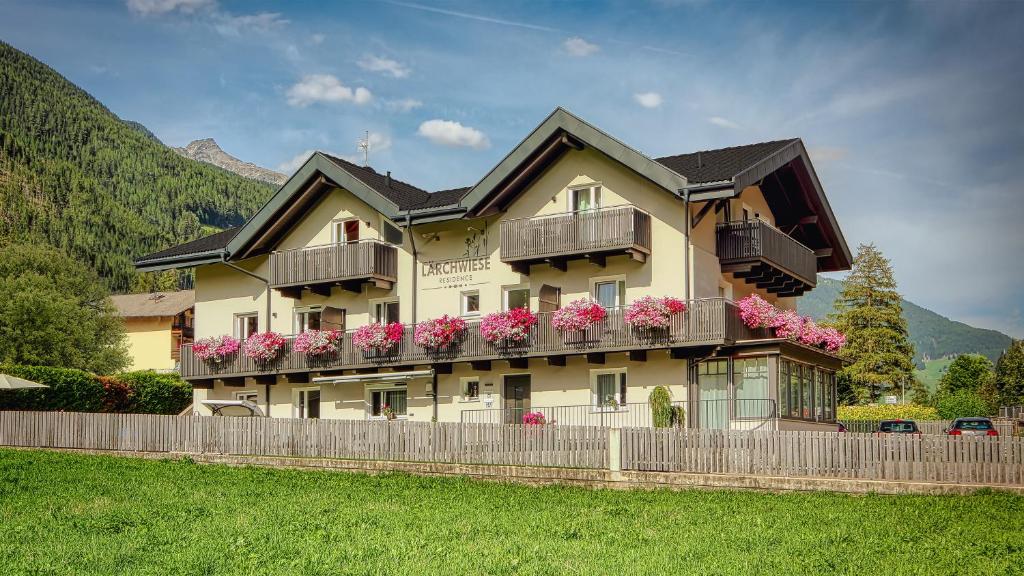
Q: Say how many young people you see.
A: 0